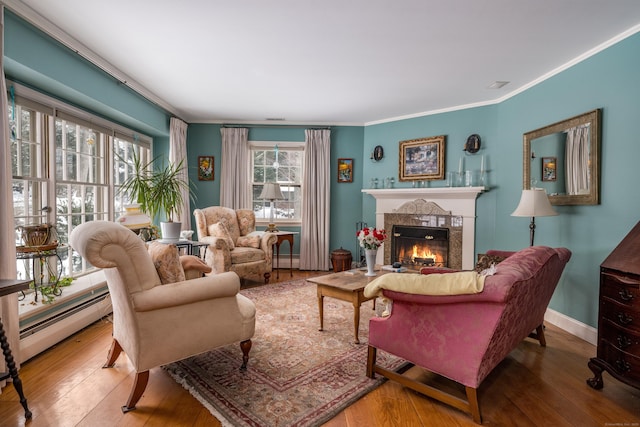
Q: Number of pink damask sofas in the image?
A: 1